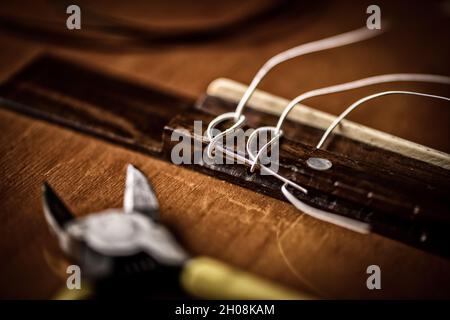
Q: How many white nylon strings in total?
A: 3